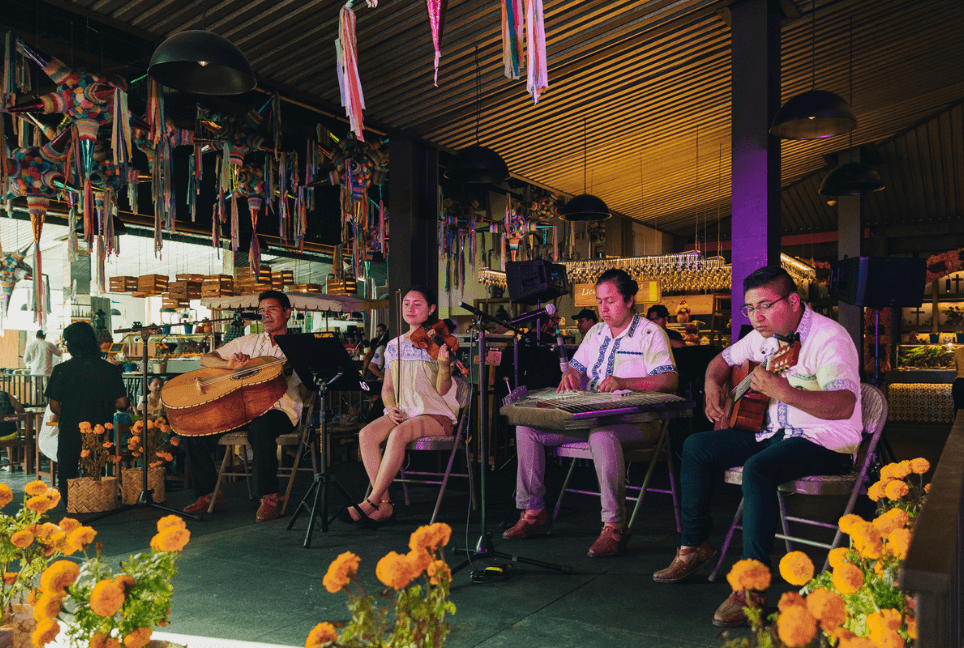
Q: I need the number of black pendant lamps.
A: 5